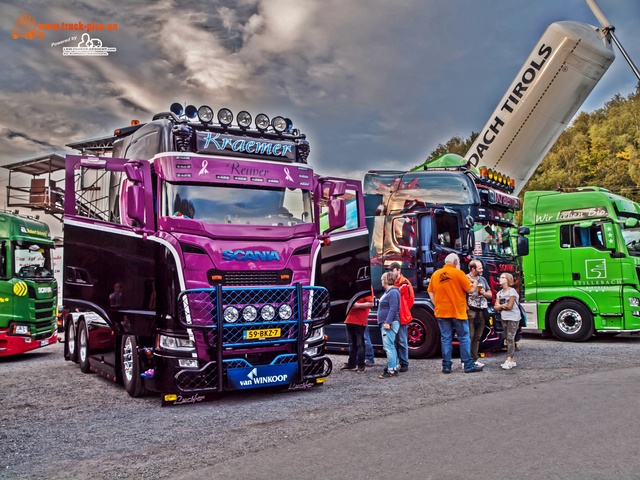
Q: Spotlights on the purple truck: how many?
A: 9